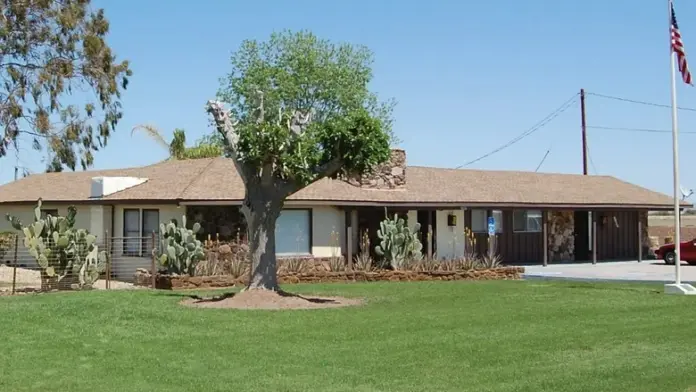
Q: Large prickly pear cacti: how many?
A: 3